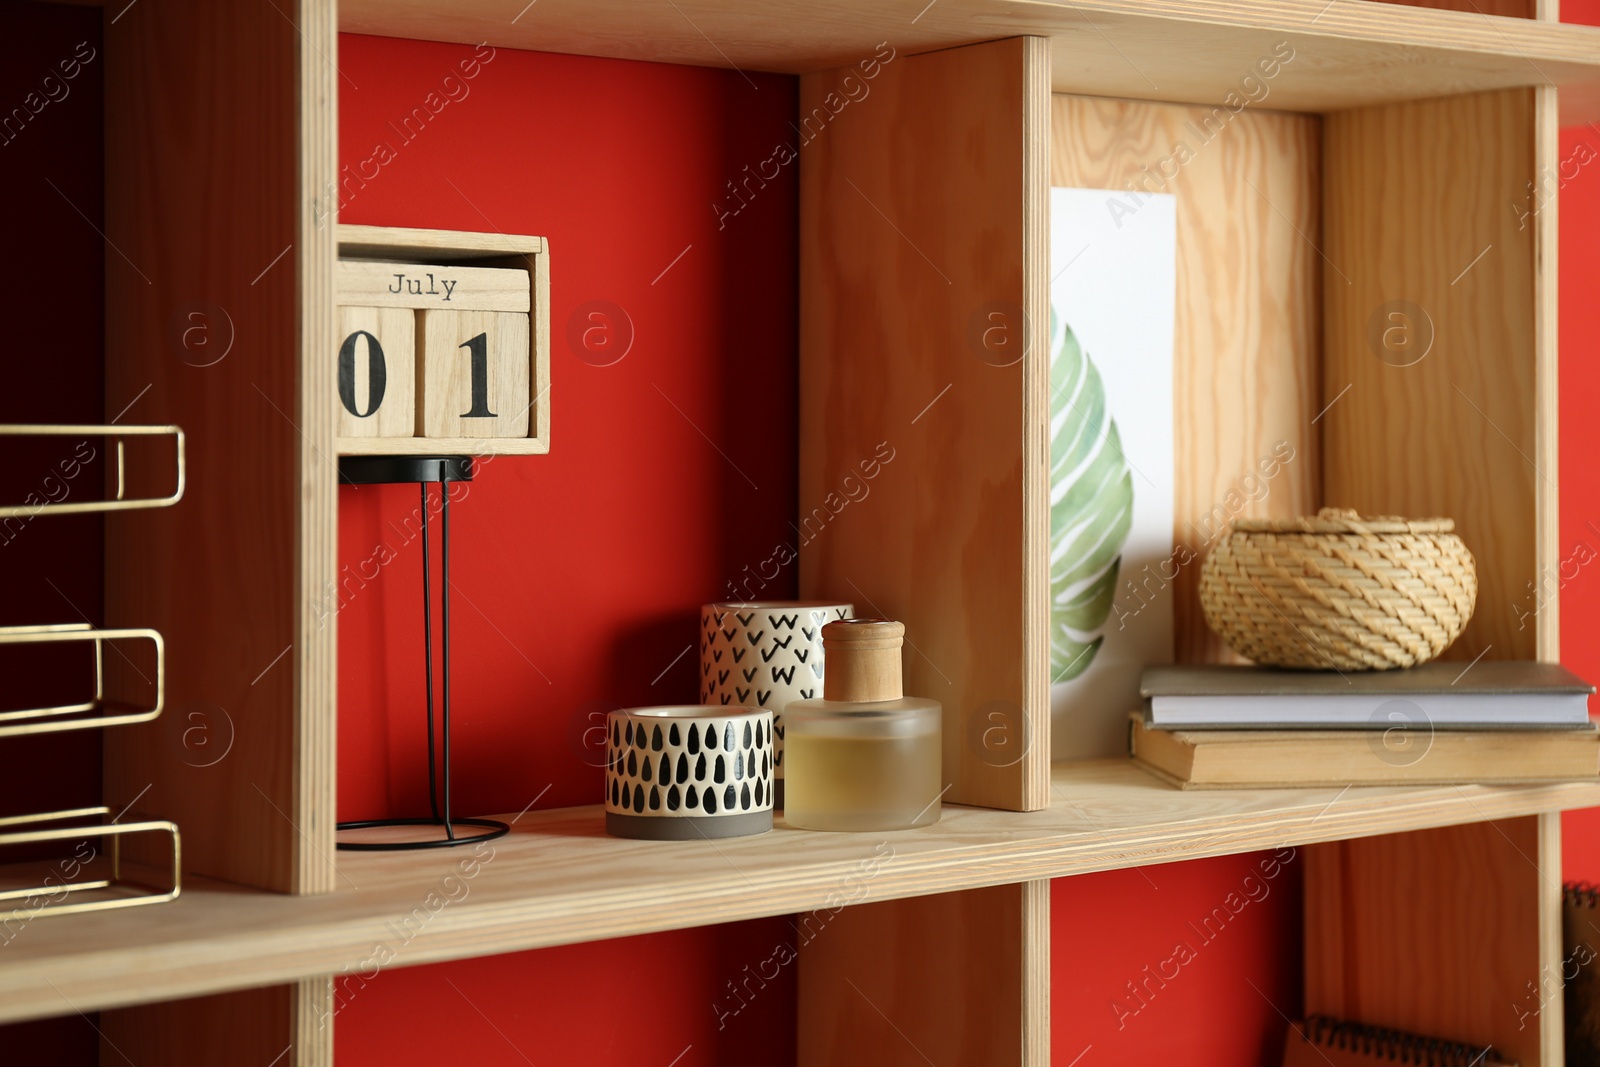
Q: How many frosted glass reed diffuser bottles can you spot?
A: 1